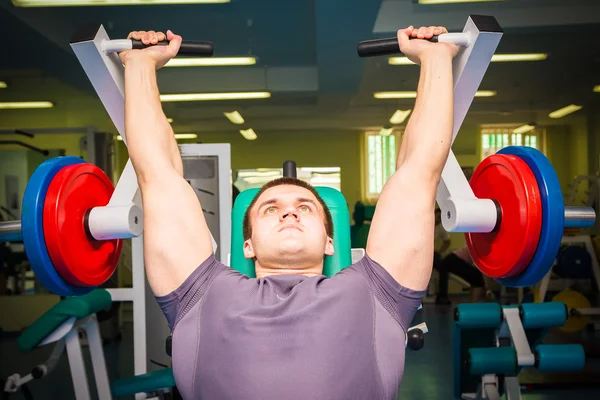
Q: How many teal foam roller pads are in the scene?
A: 4